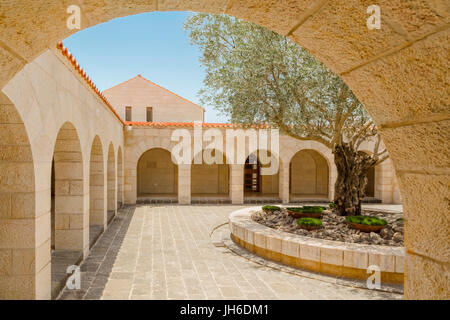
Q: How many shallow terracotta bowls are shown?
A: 4